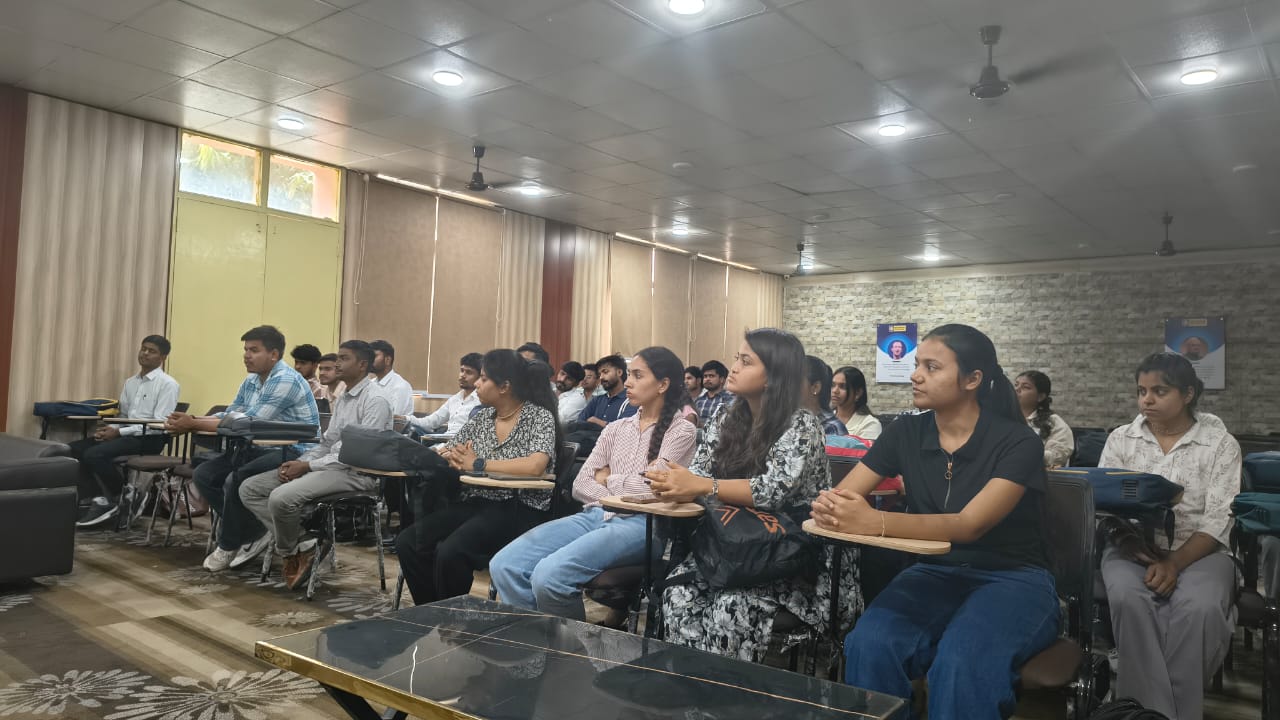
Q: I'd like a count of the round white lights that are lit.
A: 9